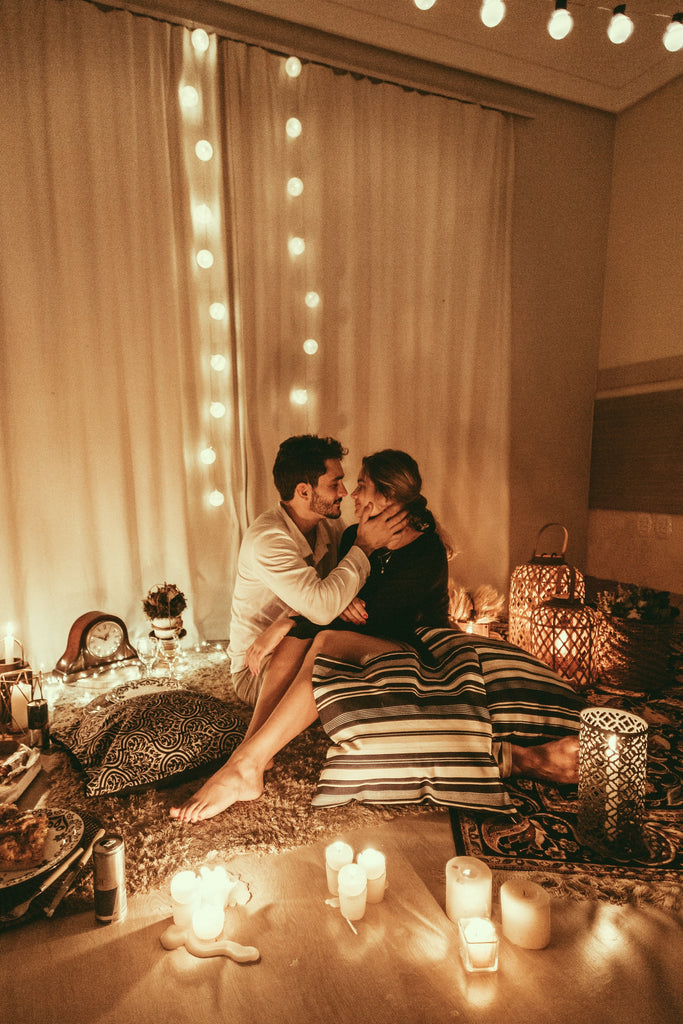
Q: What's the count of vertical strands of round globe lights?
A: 2